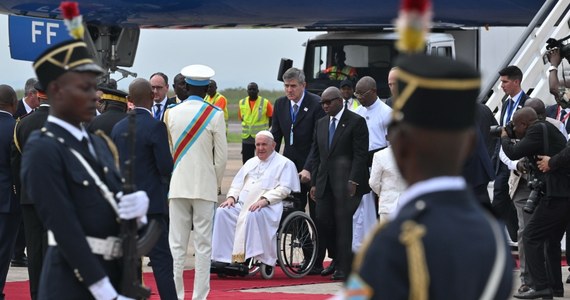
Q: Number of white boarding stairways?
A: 1